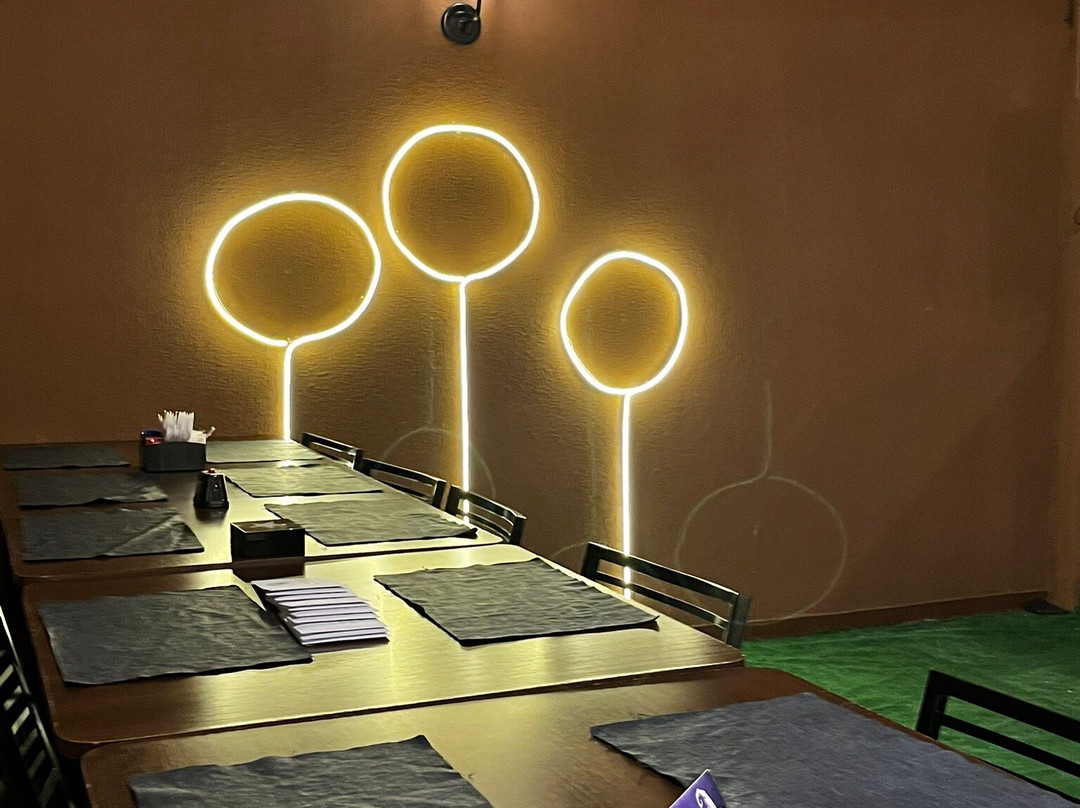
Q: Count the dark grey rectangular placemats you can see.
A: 10